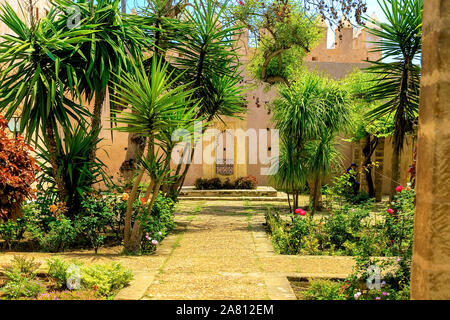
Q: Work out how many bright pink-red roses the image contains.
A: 4